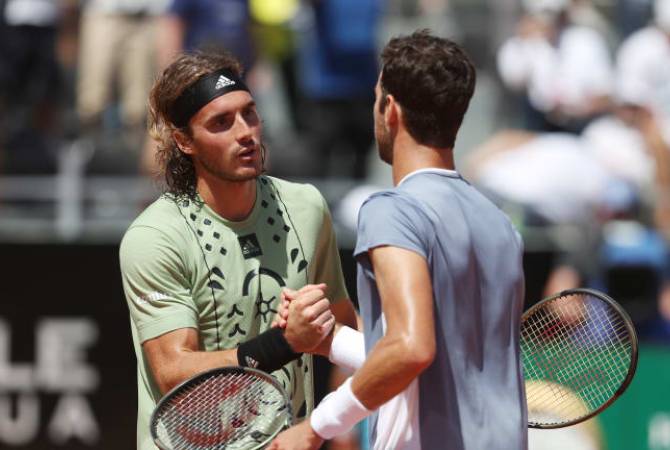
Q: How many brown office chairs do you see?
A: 0